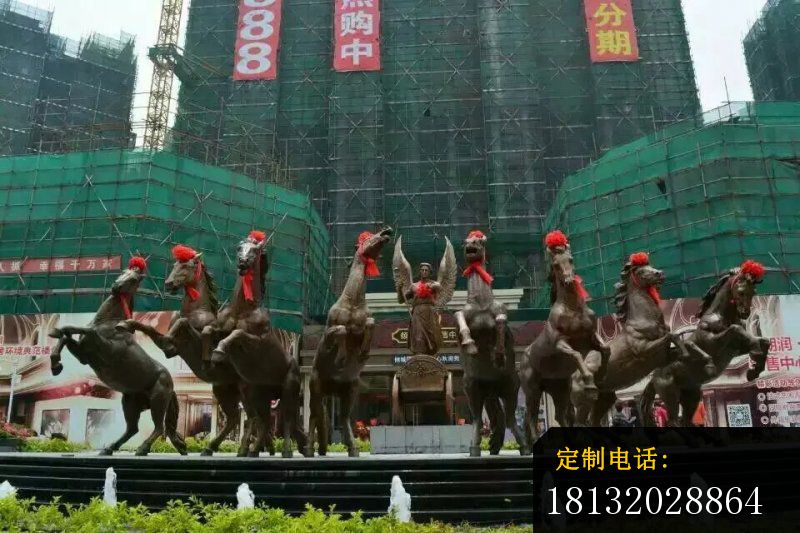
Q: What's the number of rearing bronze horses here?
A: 8